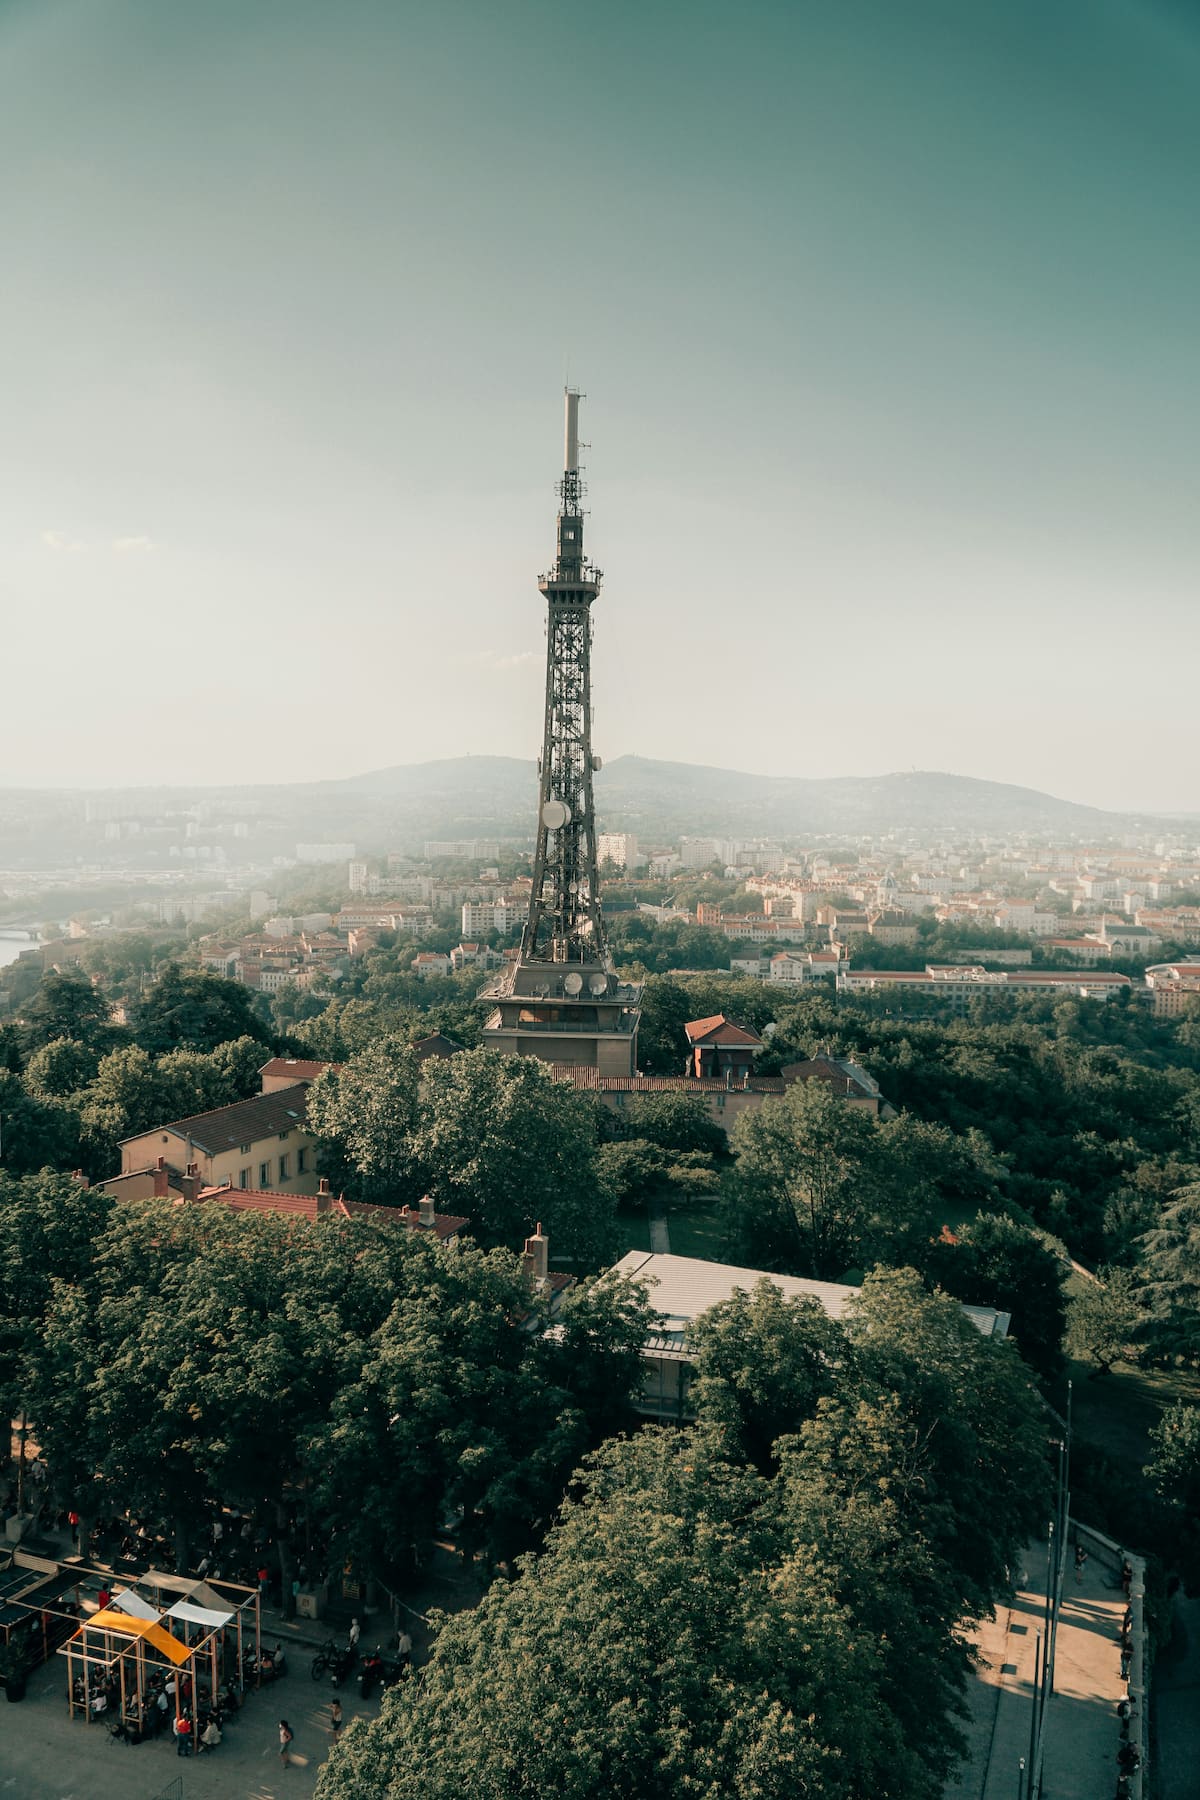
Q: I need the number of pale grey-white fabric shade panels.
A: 2